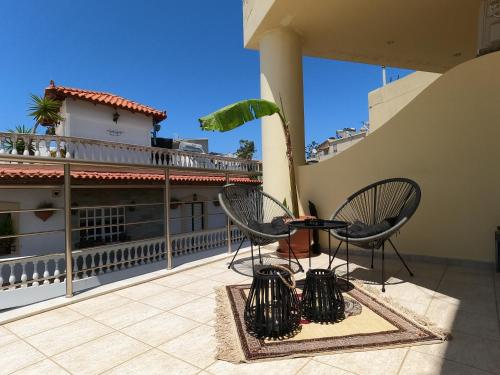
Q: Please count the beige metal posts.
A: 3